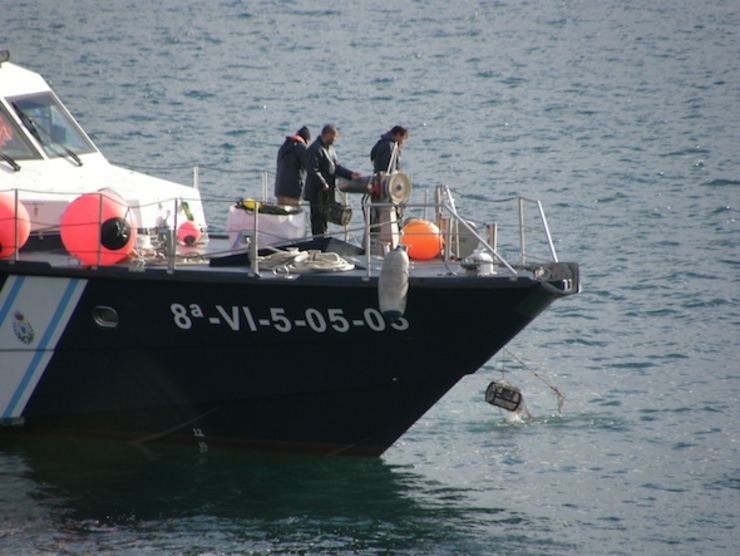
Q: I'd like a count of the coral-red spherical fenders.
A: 3